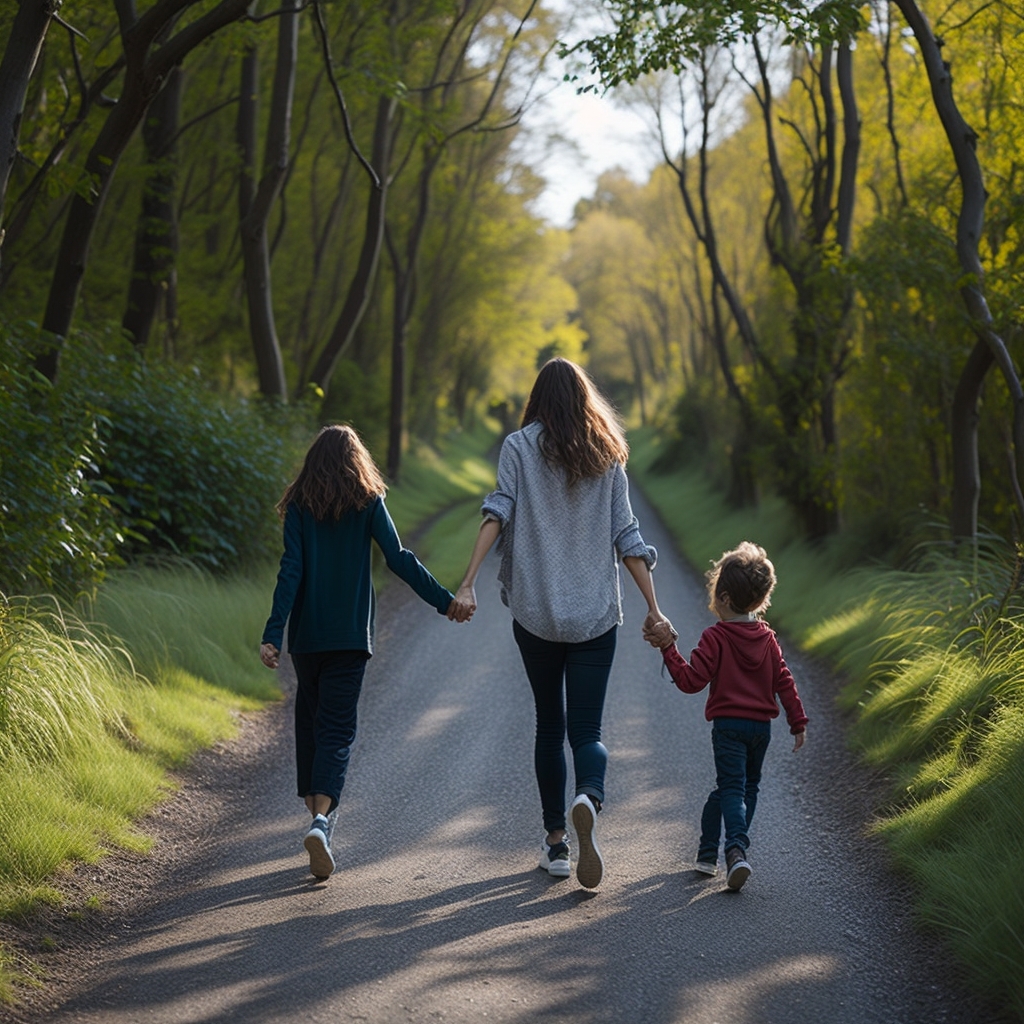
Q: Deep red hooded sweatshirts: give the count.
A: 1